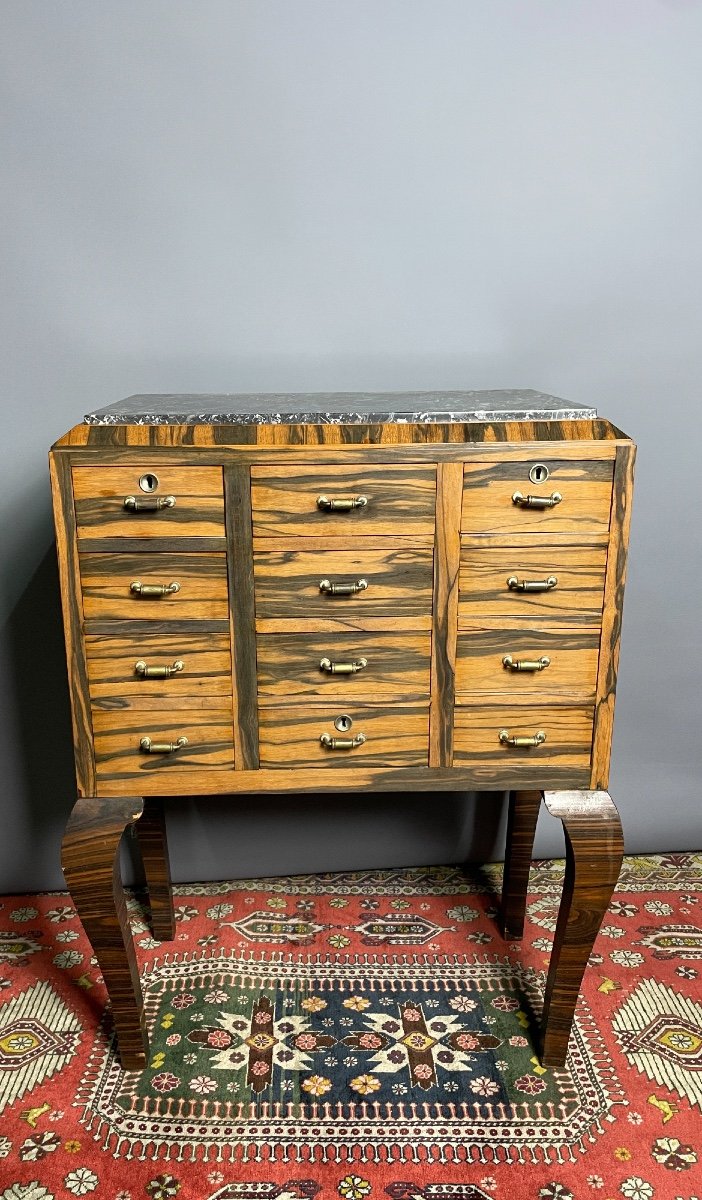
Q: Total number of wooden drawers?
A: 12